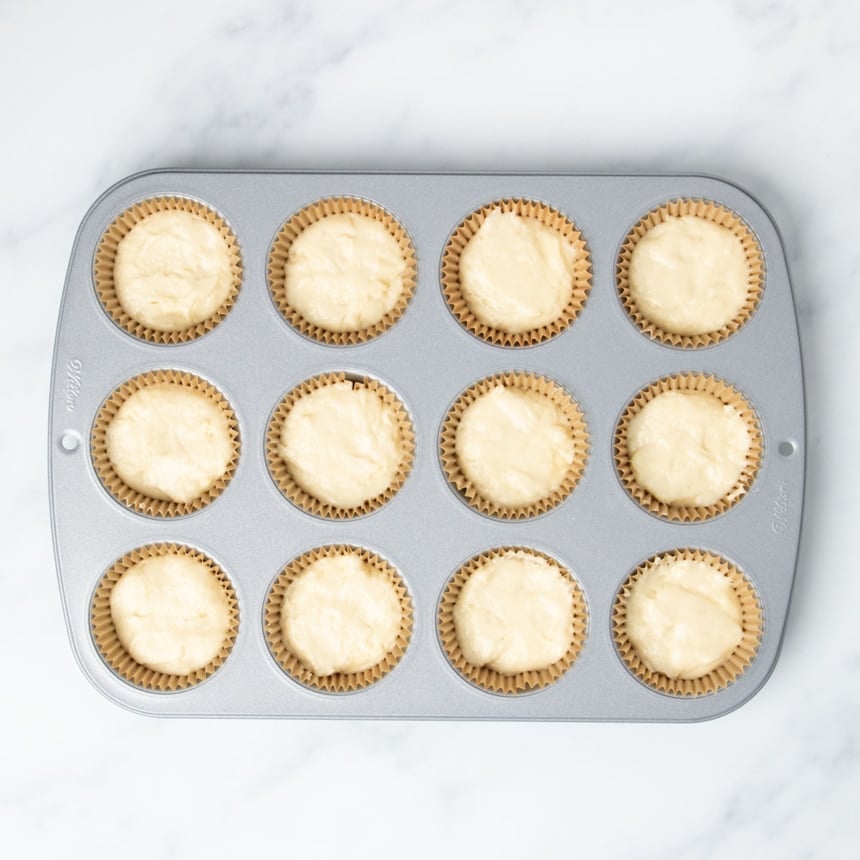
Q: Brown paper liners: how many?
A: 12